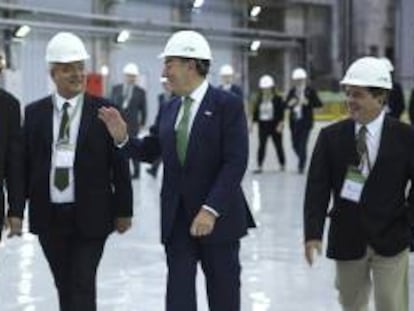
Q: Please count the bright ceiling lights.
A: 5